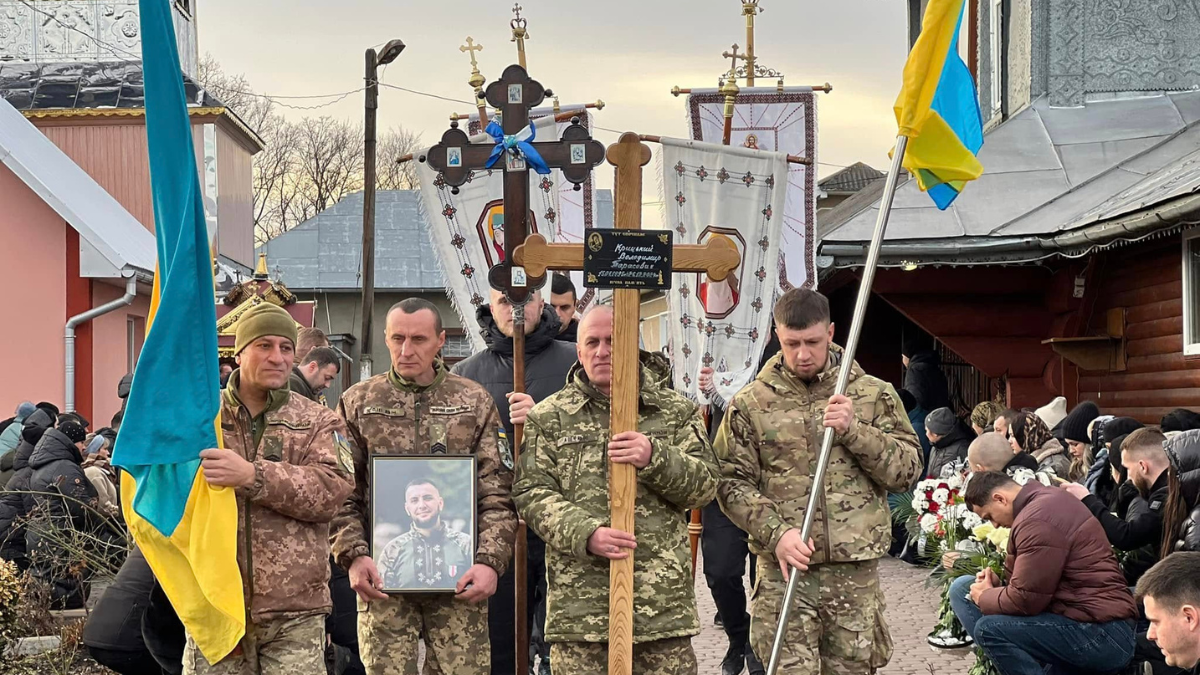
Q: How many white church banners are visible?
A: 4